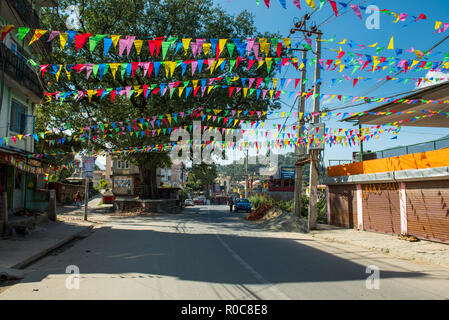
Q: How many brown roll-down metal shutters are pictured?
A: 3